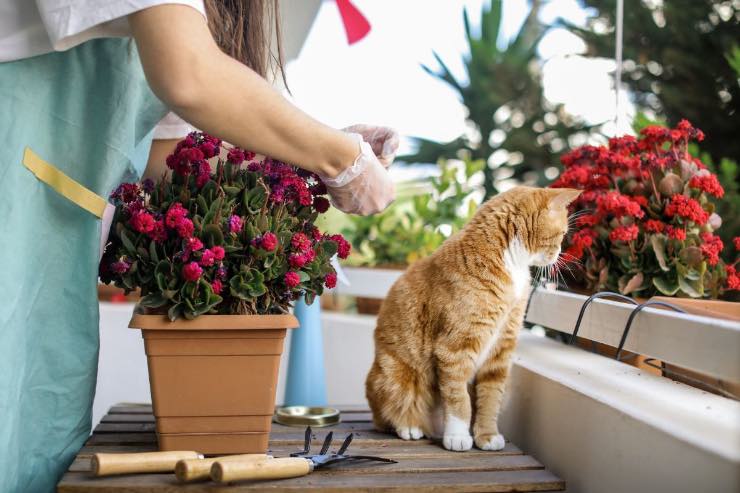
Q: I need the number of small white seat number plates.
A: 0